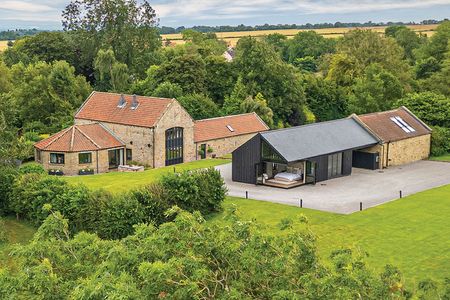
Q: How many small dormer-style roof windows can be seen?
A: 2